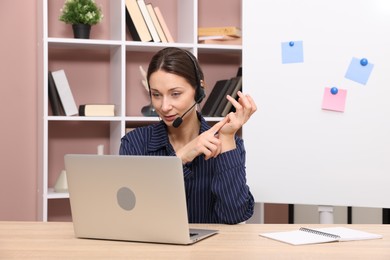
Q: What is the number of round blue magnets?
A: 3